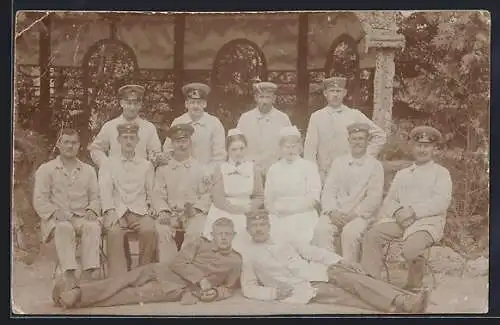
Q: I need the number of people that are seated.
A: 7